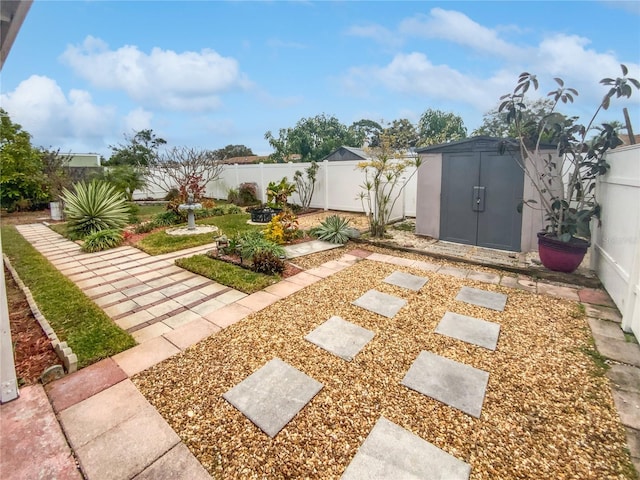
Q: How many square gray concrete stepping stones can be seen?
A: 8